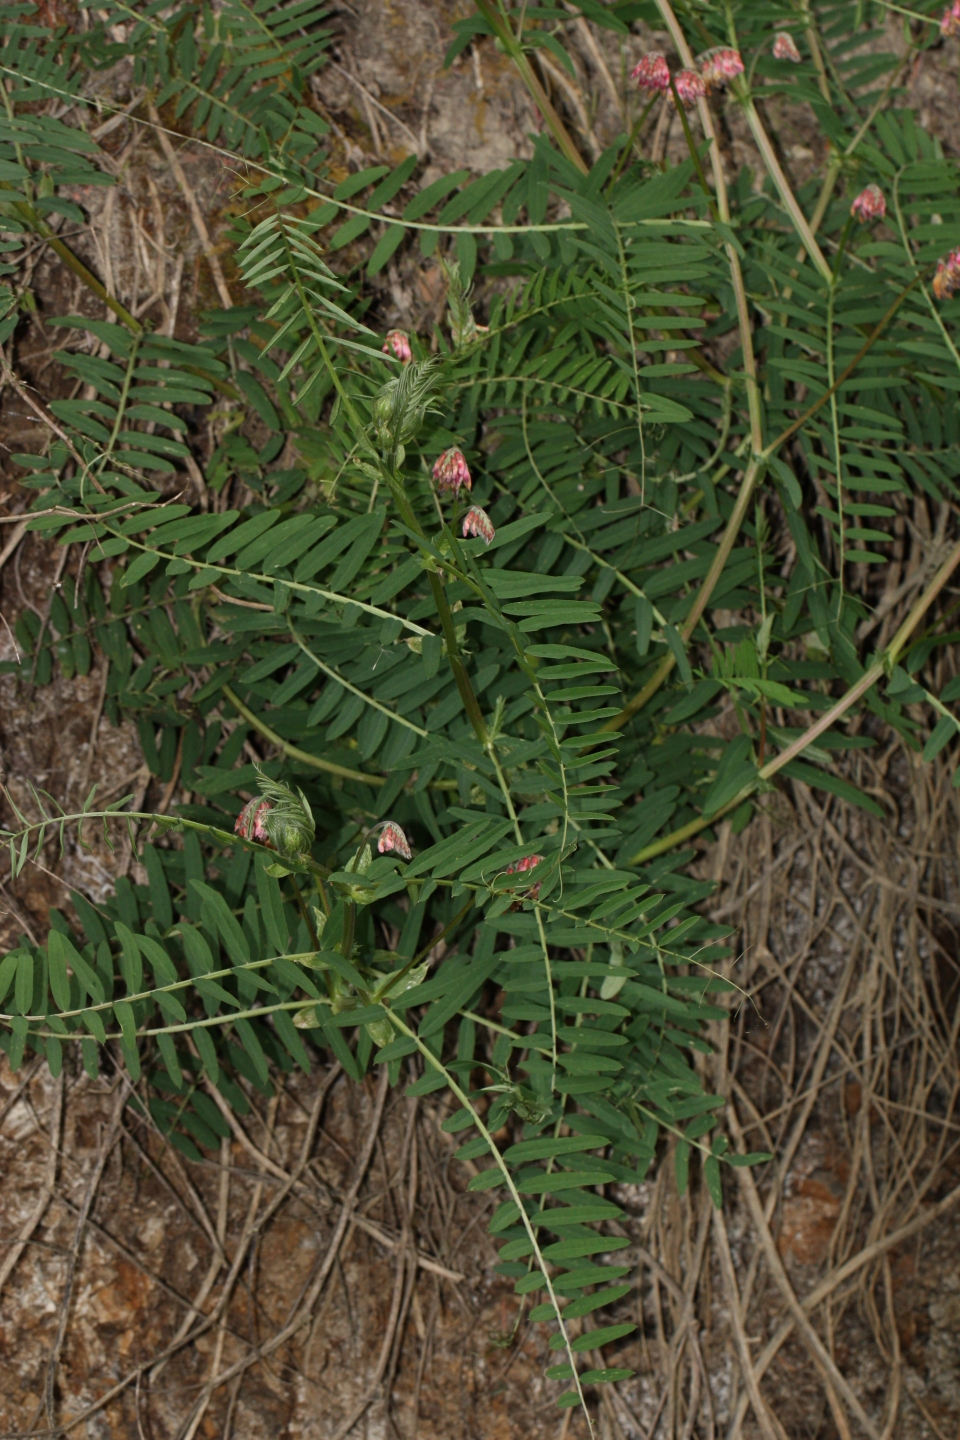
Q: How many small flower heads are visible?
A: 13